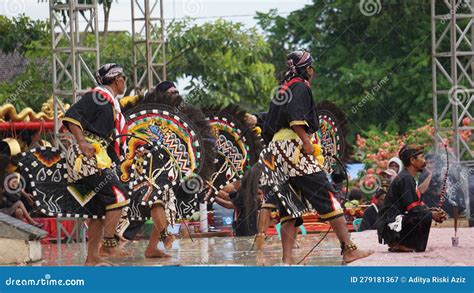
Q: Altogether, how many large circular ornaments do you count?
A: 3